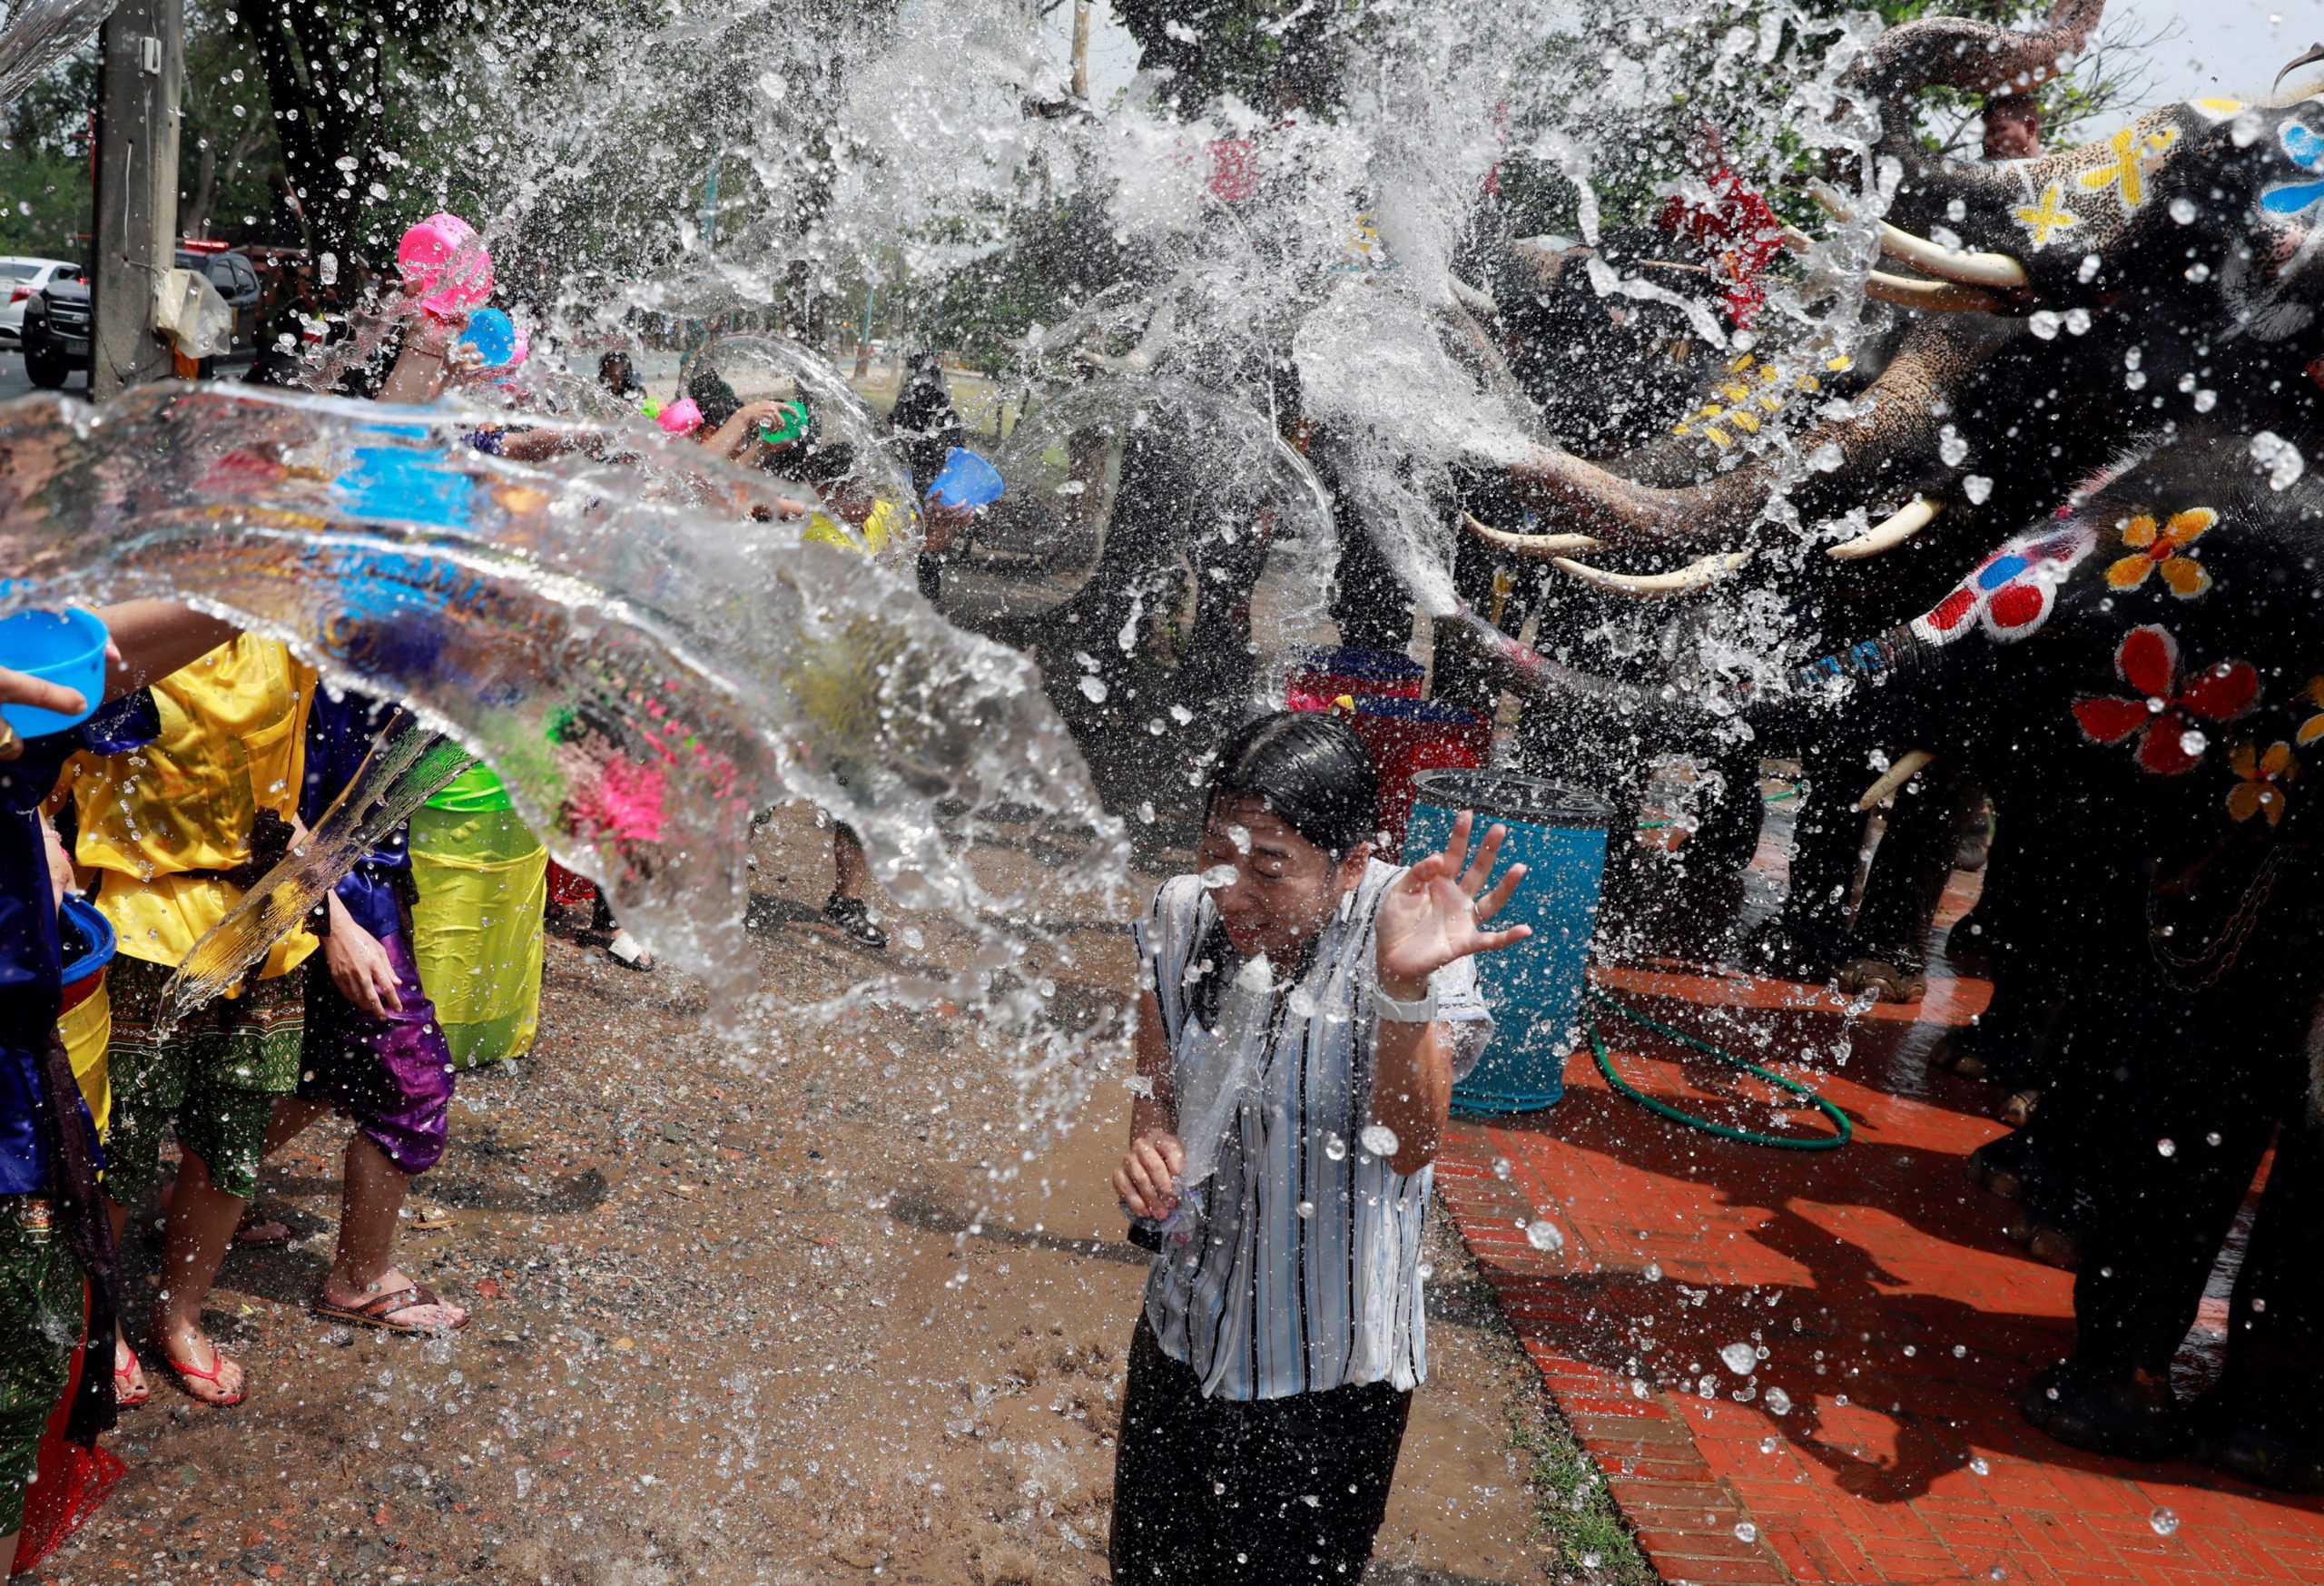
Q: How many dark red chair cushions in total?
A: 0